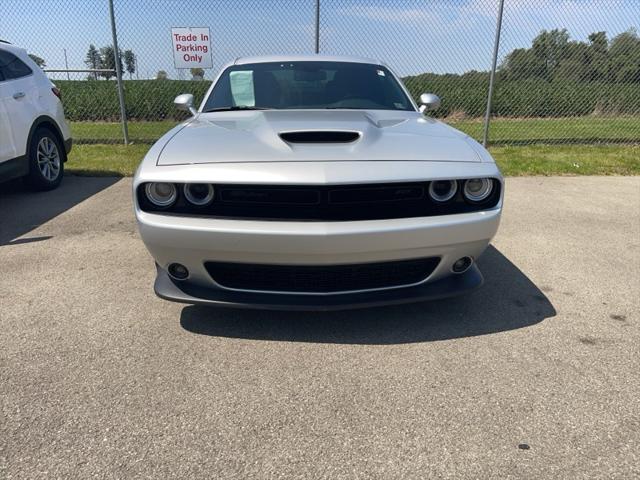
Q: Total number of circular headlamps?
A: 4